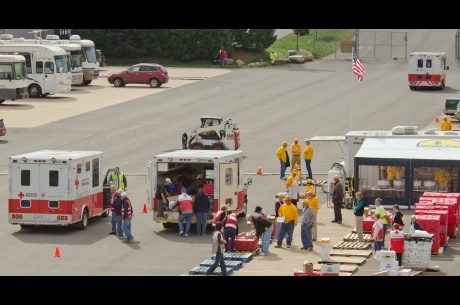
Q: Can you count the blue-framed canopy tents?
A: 1